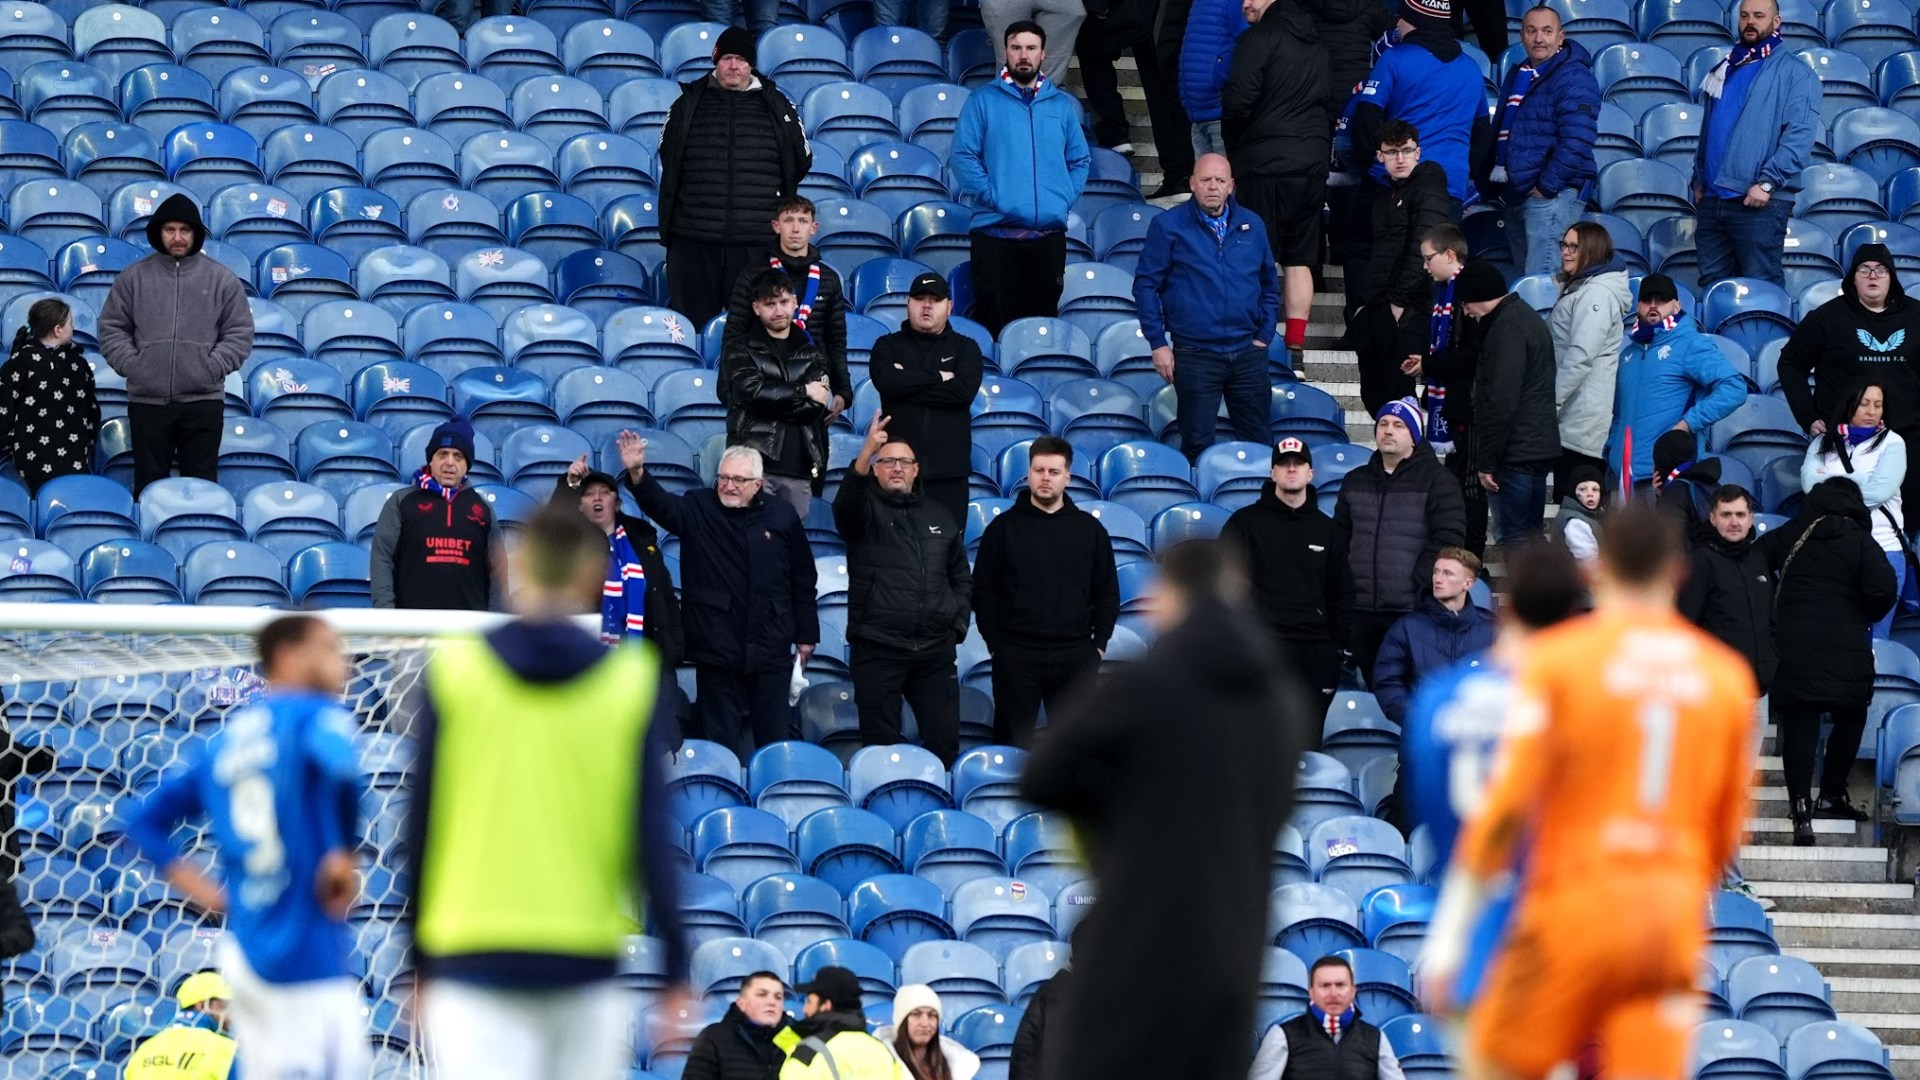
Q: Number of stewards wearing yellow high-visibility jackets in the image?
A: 2